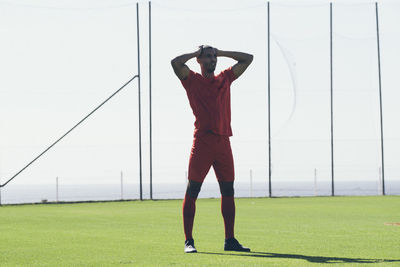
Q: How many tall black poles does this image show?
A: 5